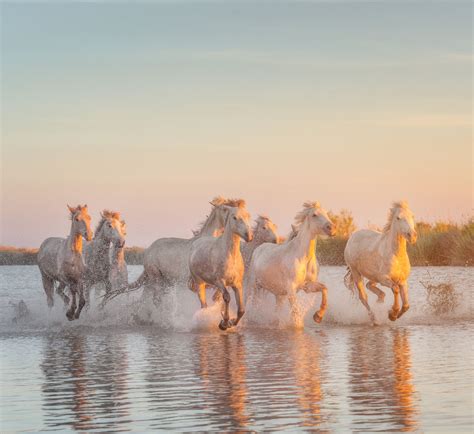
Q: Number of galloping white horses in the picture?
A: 7